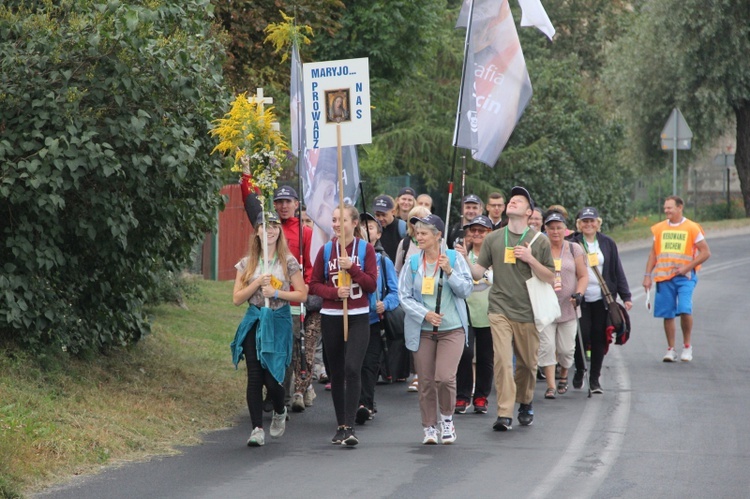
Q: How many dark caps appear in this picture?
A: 11